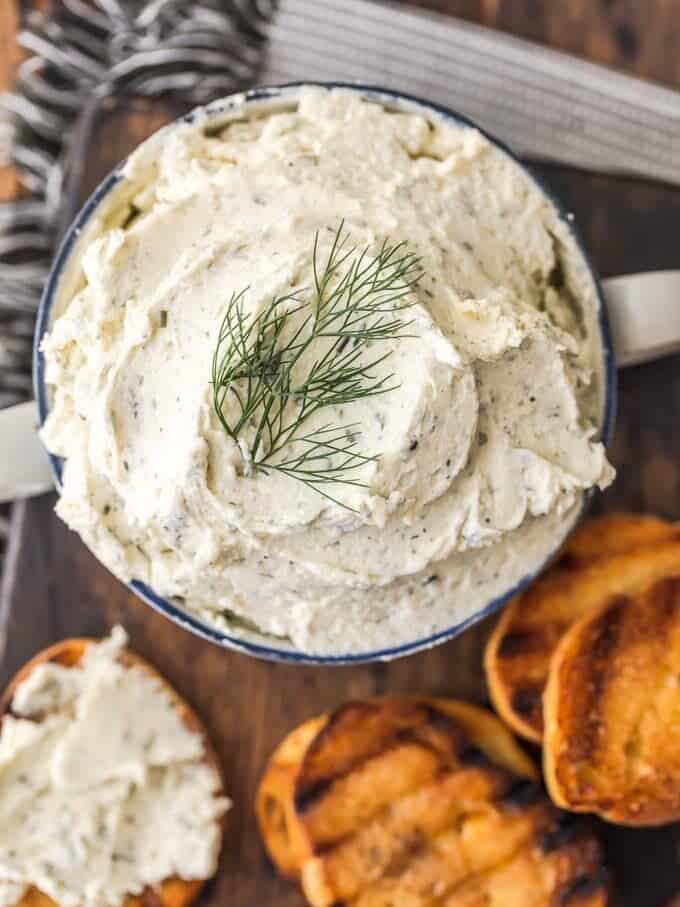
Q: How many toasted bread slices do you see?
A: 5